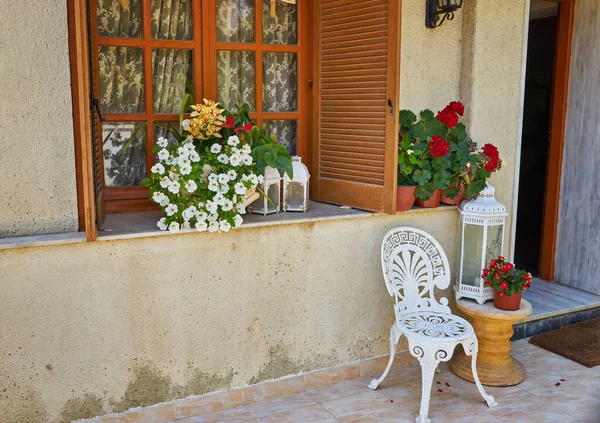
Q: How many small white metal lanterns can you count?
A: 2